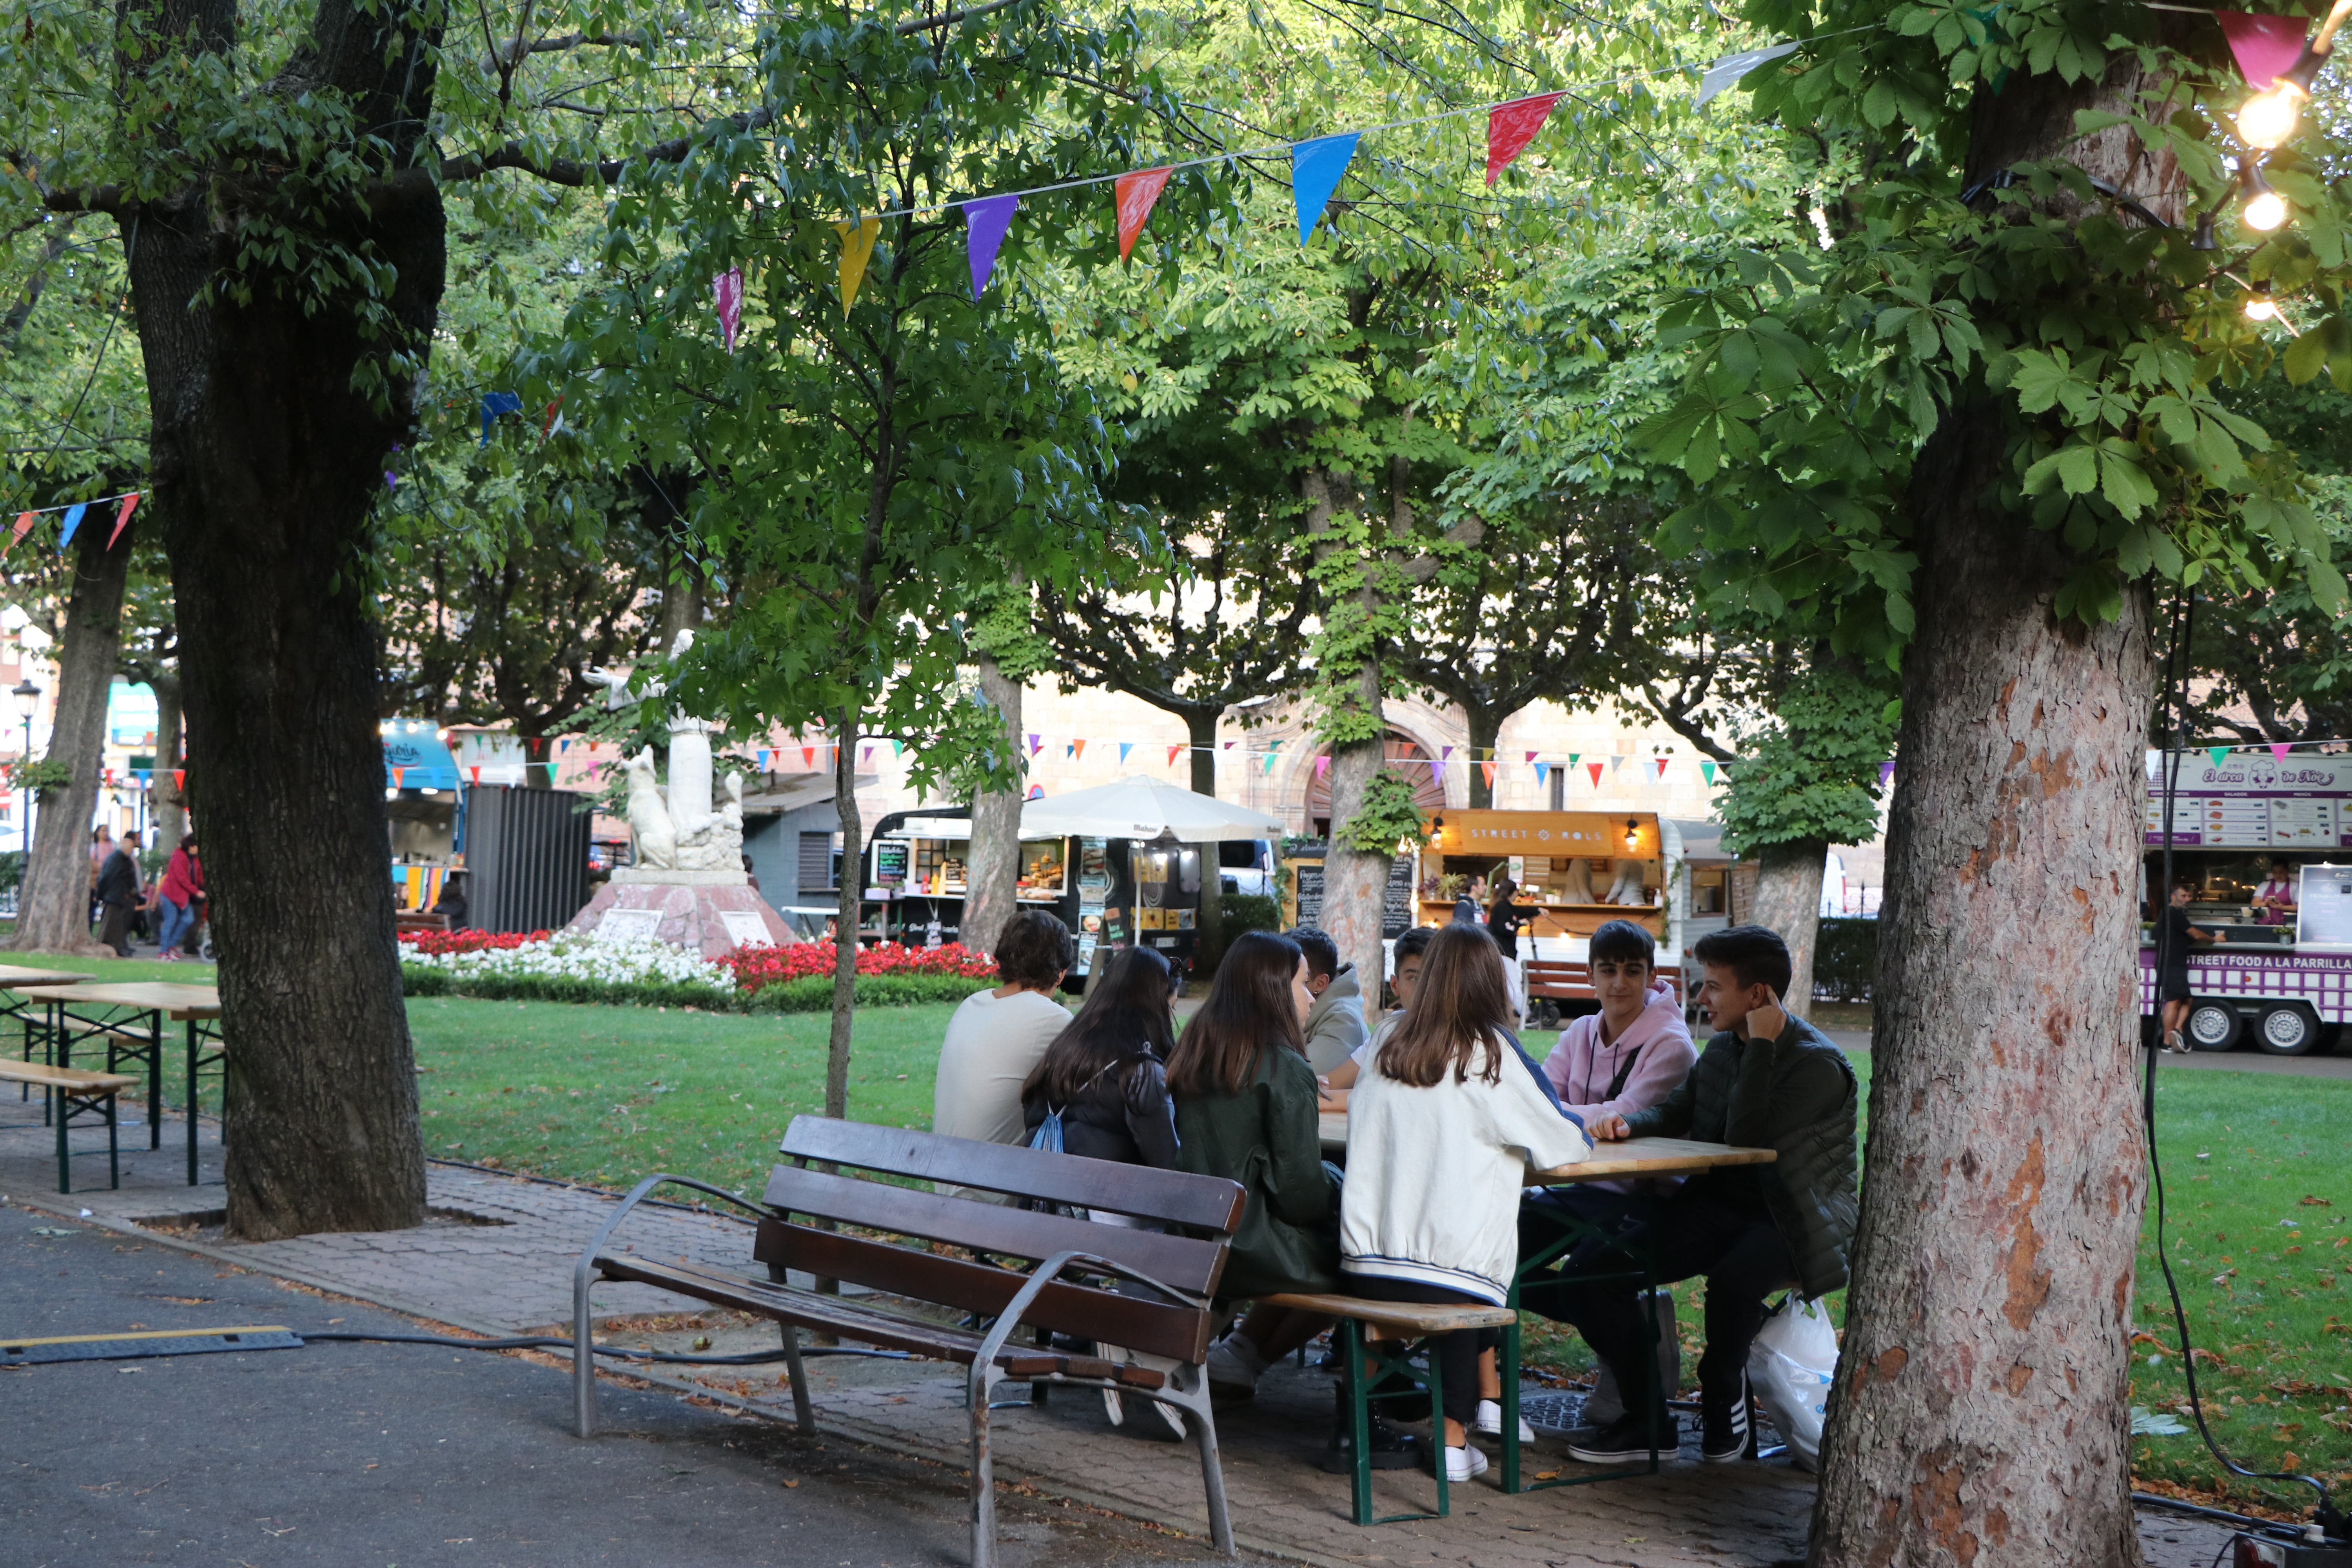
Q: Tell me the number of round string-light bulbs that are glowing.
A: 3